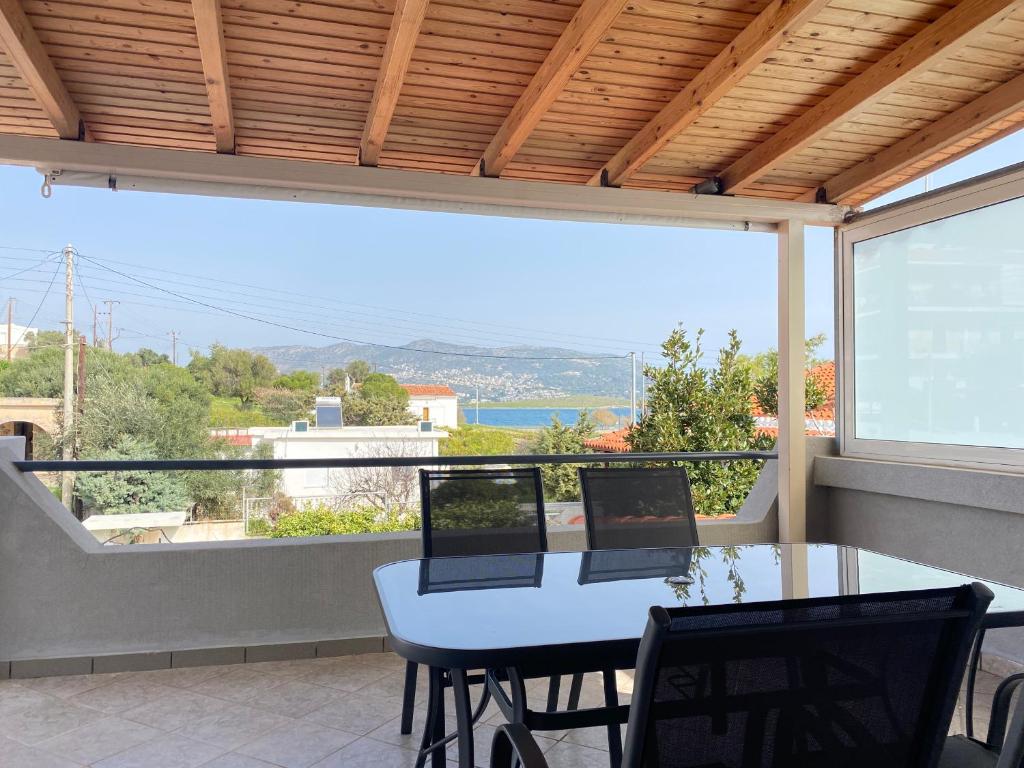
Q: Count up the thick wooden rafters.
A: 7